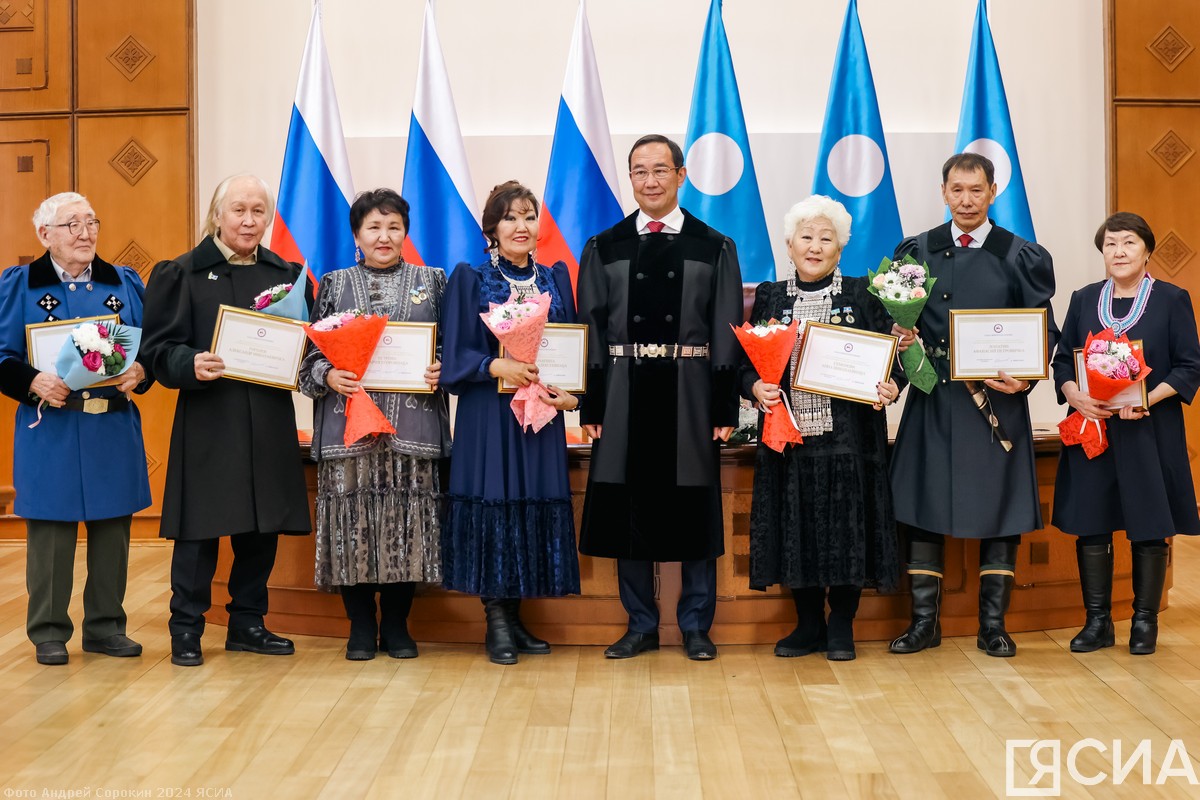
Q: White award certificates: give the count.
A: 7